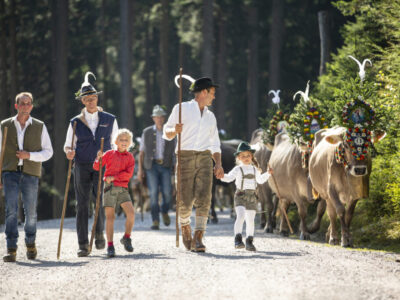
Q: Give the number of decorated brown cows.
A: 3